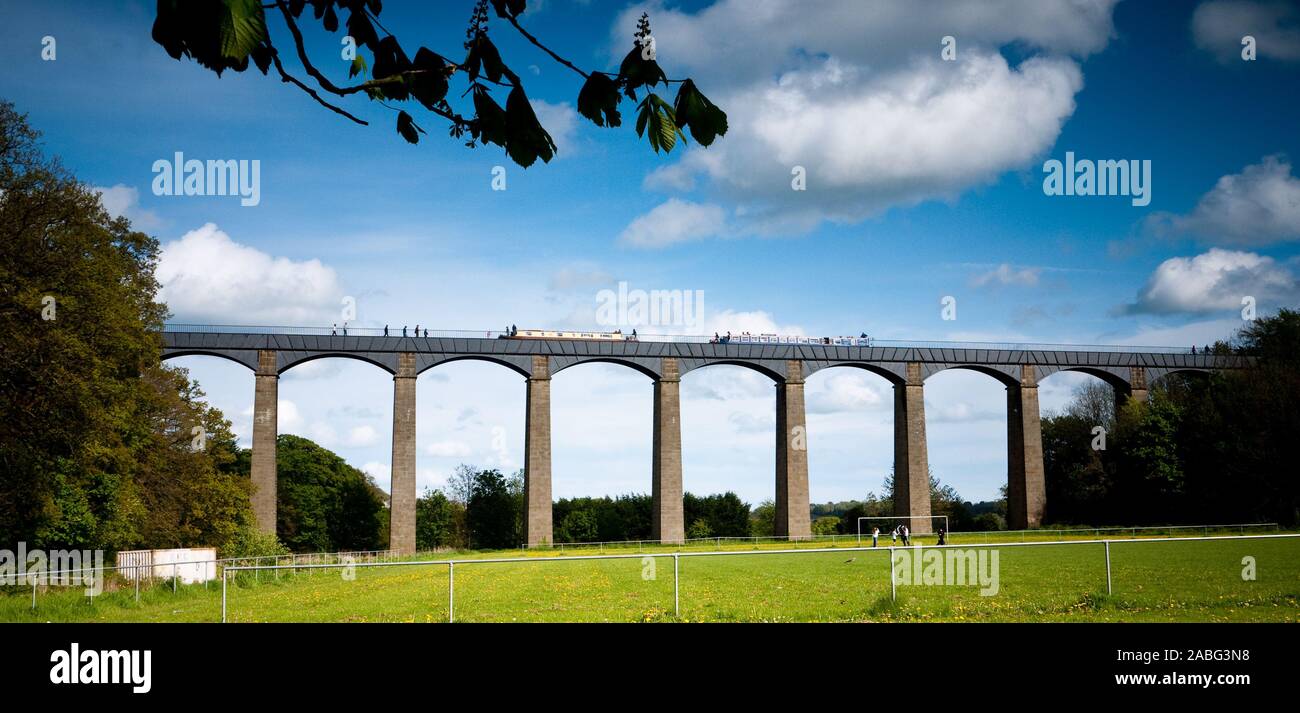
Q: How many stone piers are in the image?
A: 8